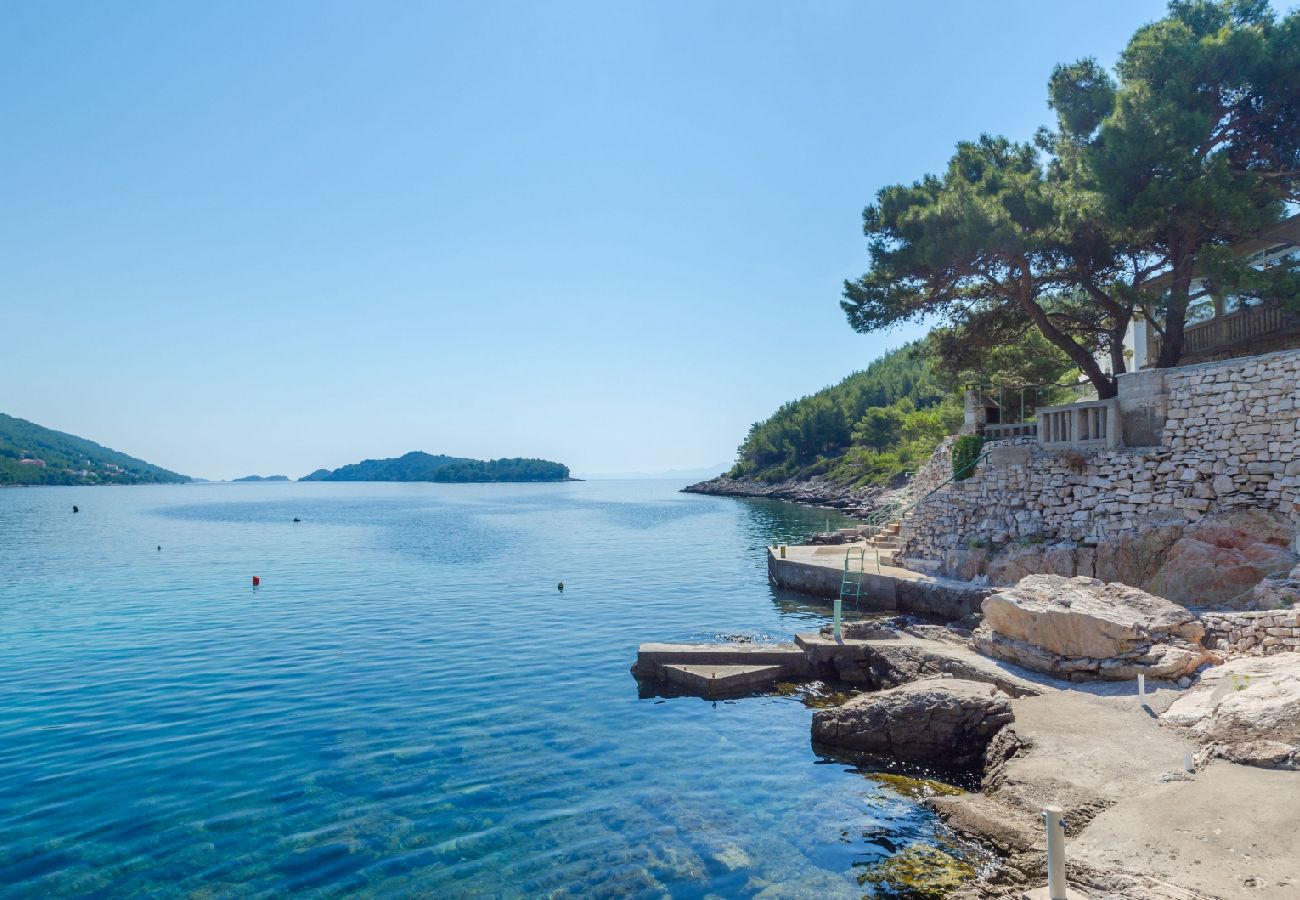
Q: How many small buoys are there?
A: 5